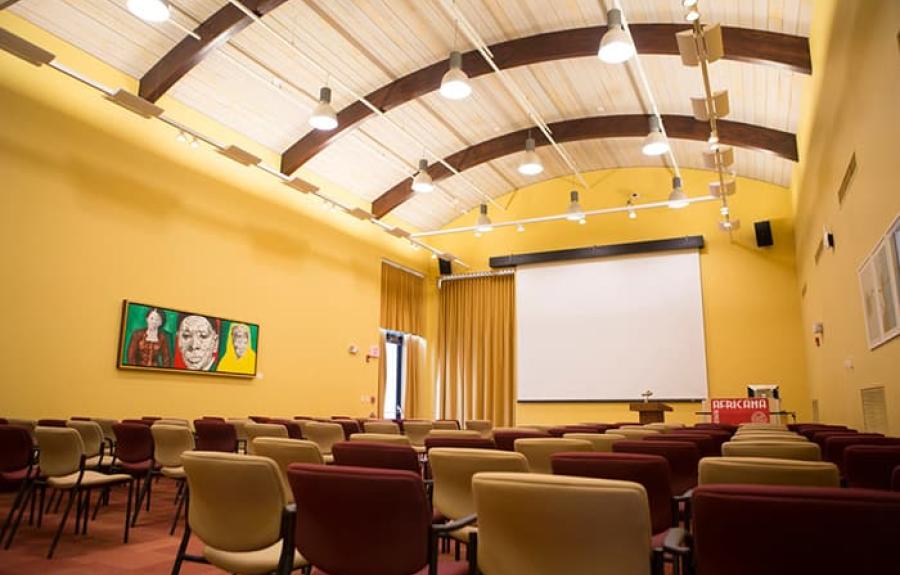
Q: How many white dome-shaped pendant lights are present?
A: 10